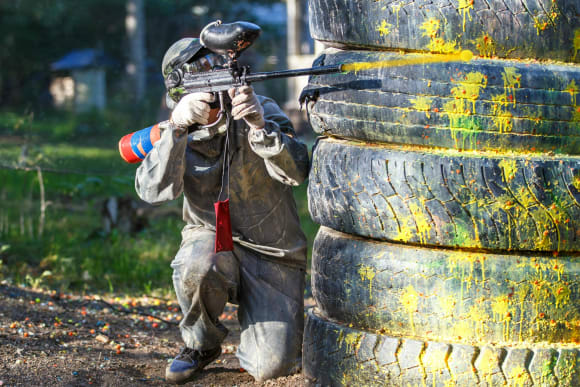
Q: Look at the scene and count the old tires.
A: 5